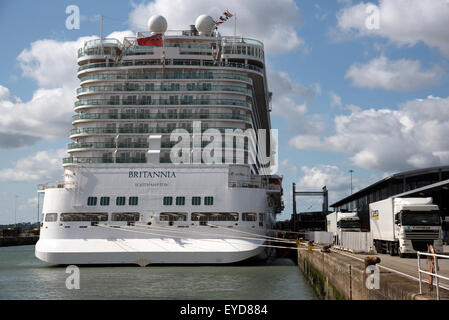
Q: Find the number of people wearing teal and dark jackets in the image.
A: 0